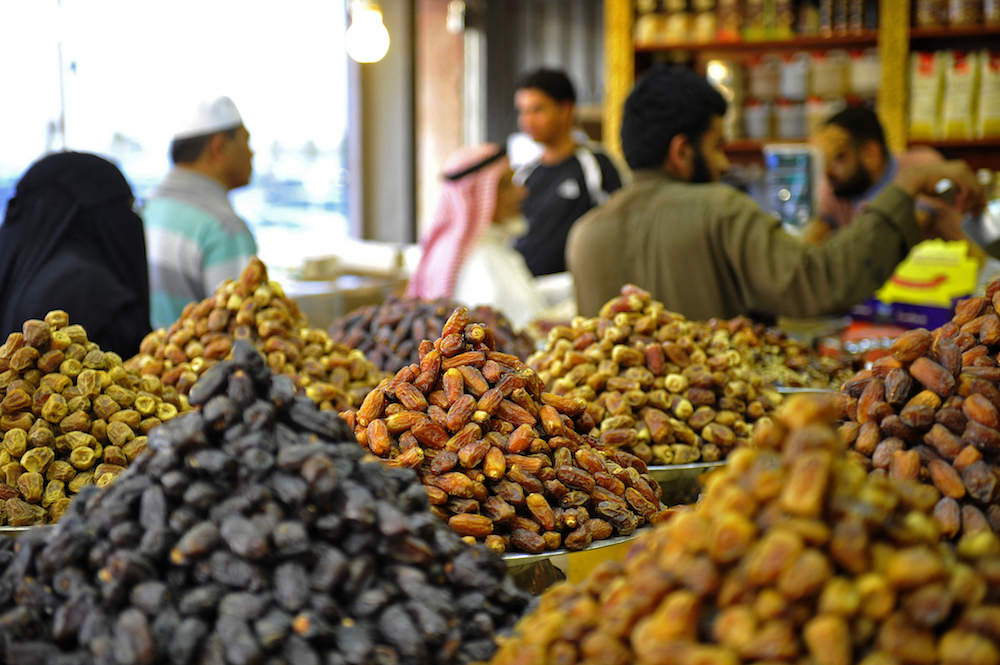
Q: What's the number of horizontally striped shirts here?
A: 1